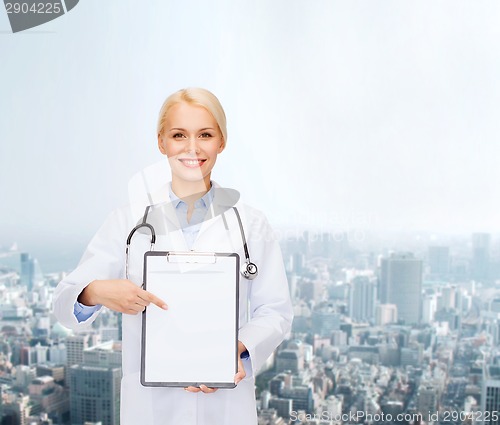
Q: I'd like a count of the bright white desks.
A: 0